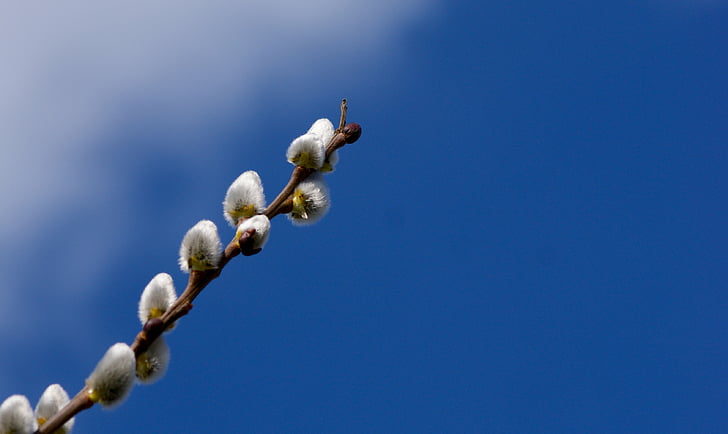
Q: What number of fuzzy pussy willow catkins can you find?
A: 11